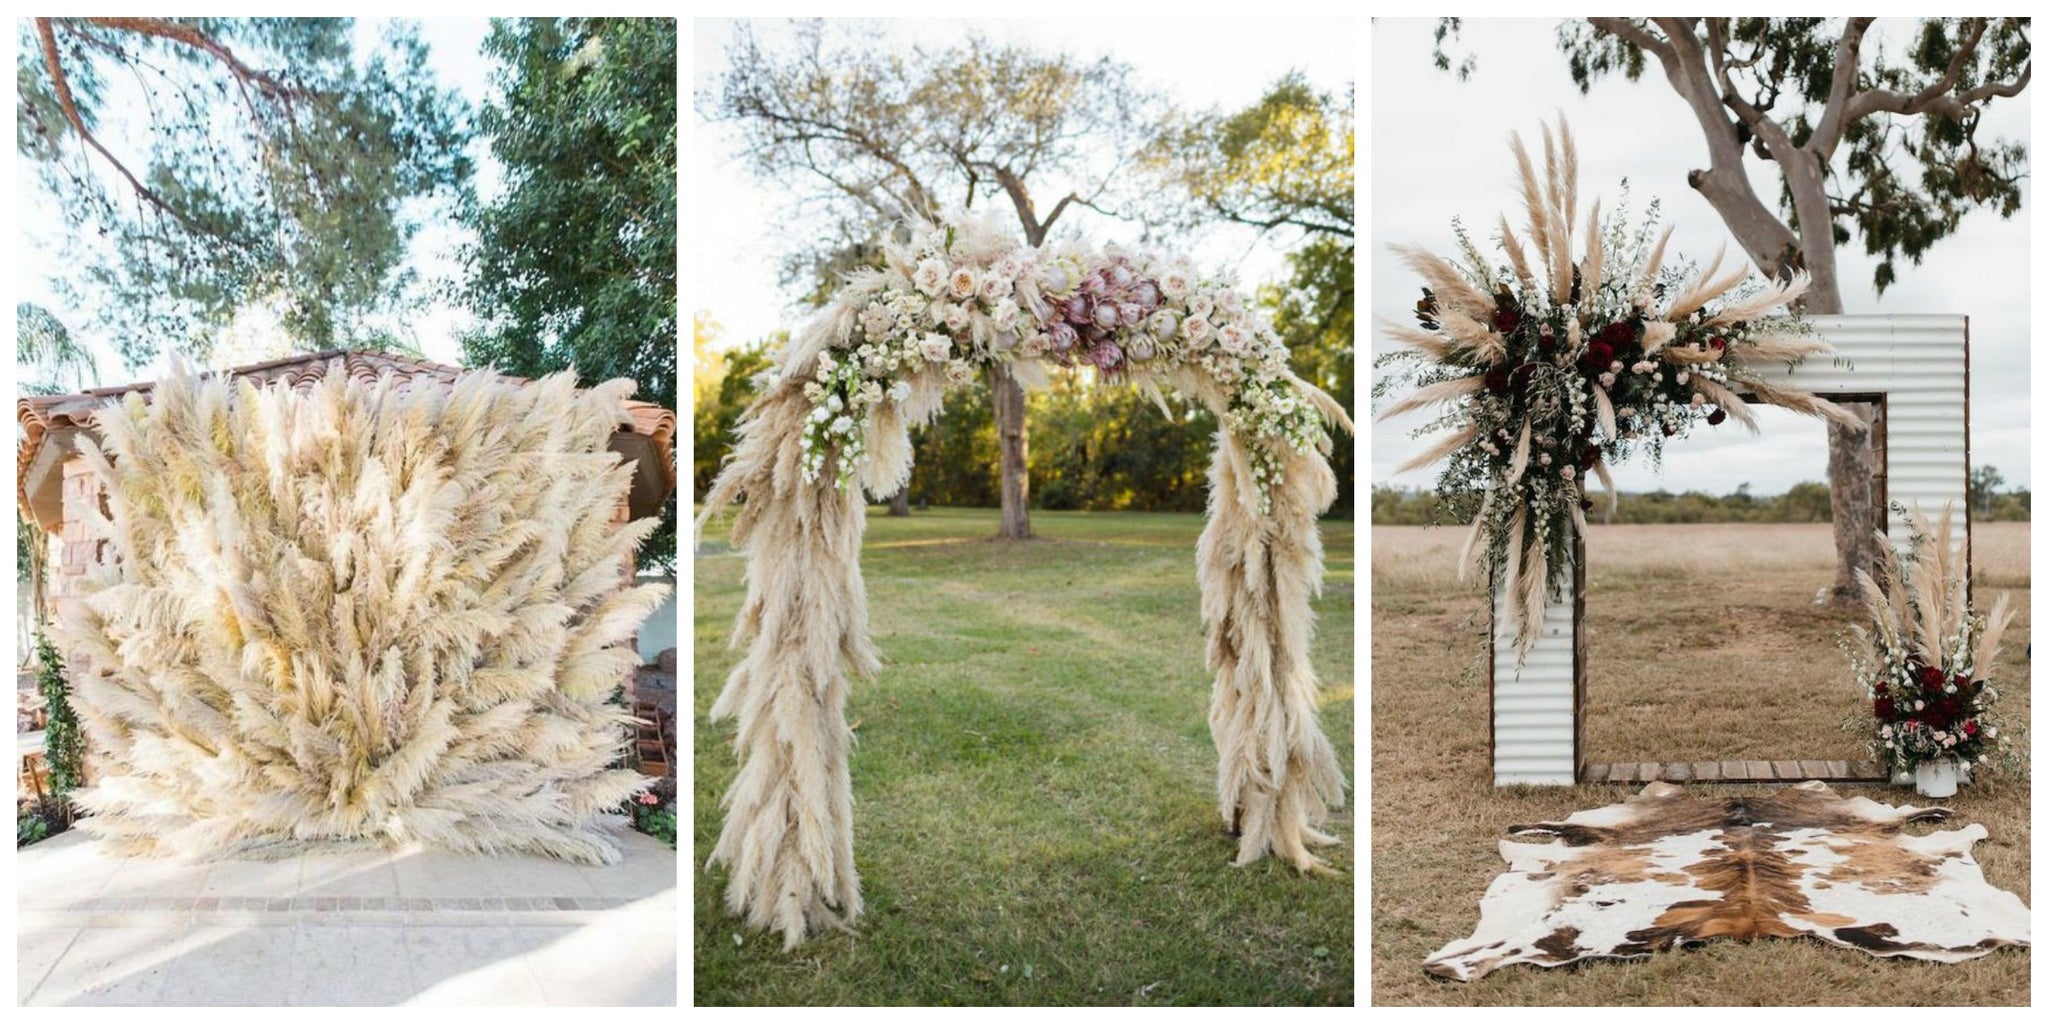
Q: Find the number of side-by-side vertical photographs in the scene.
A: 3